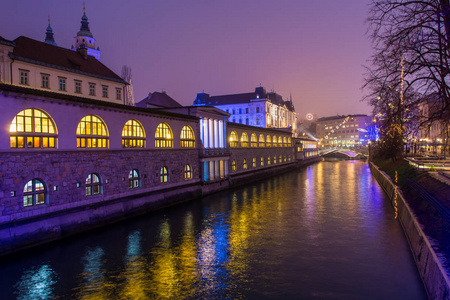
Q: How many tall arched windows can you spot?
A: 14